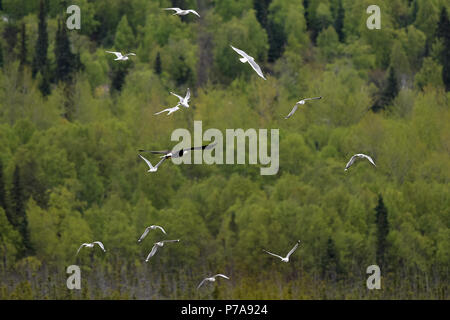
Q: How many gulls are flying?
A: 13